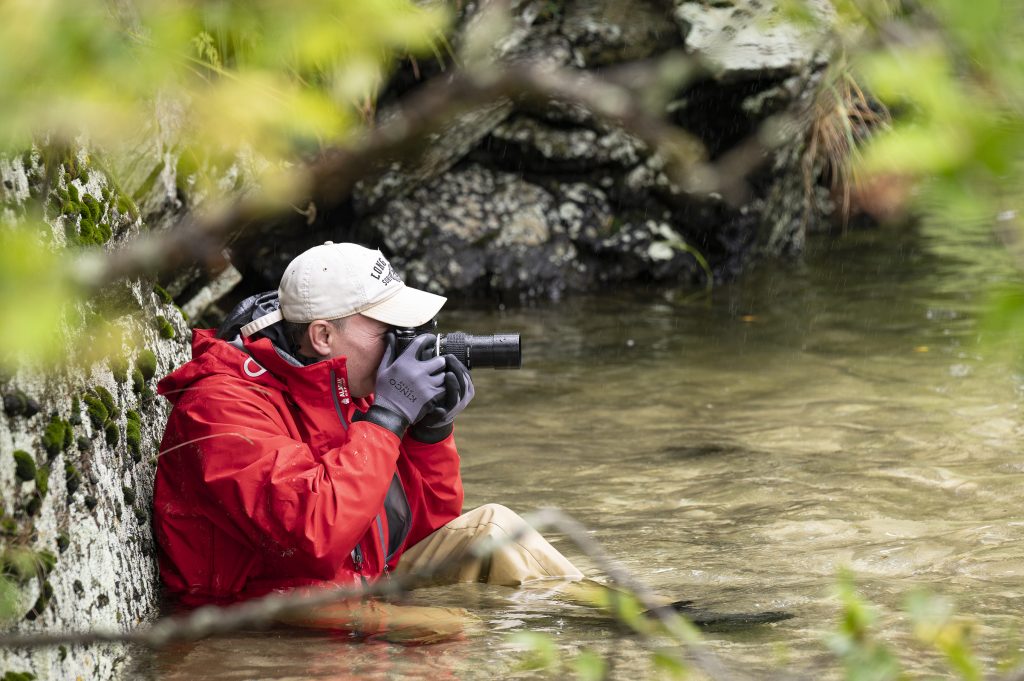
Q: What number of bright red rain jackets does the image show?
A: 1